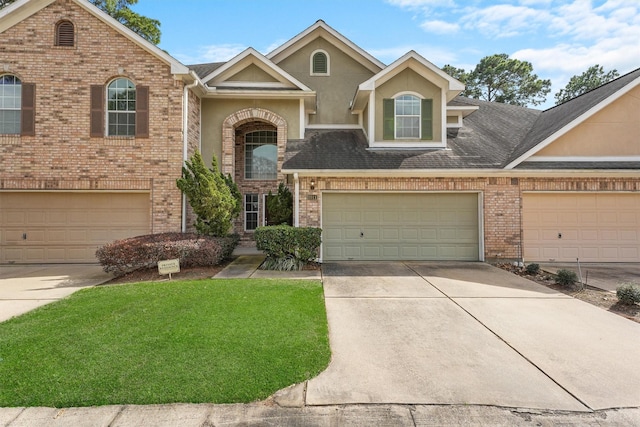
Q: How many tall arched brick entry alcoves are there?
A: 1